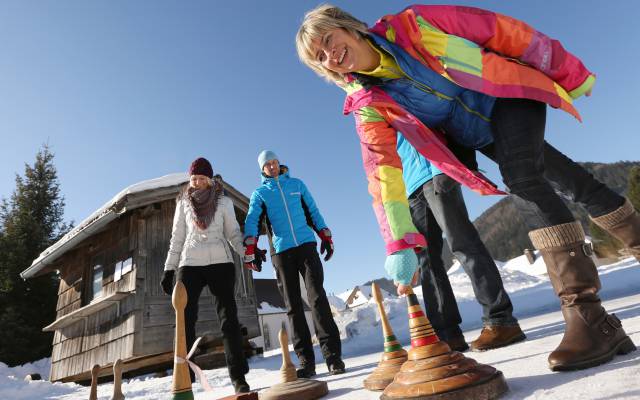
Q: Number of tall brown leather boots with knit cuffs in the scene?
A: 2